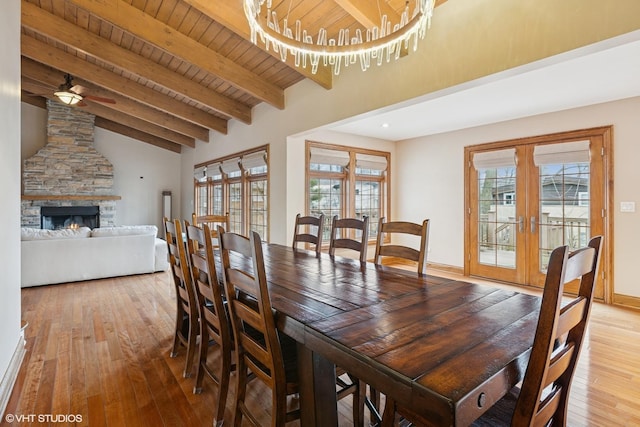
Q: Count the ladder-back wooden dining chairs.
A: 8